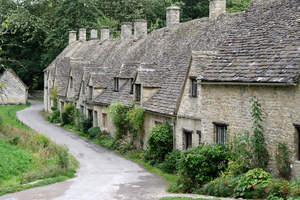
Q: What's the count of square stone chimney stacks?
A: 8